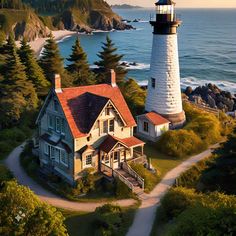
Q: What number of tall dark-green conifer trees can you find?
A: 5